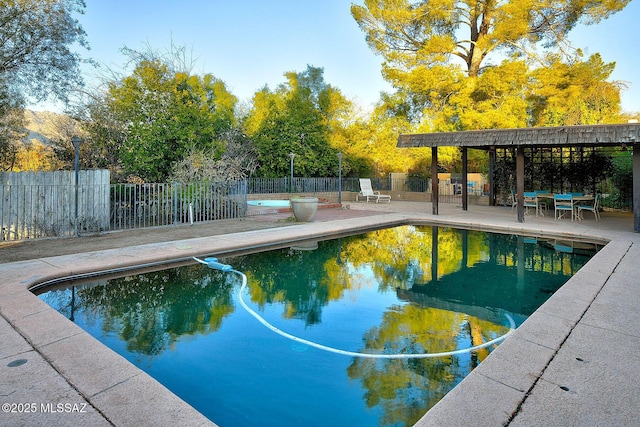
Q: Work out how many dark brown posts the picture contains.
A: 5